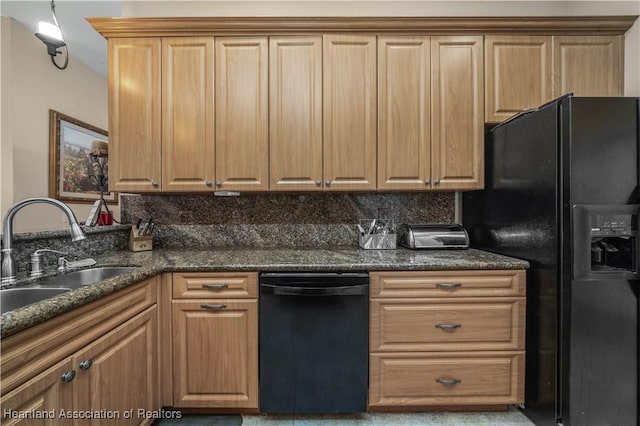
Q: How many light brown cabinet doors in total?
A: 12